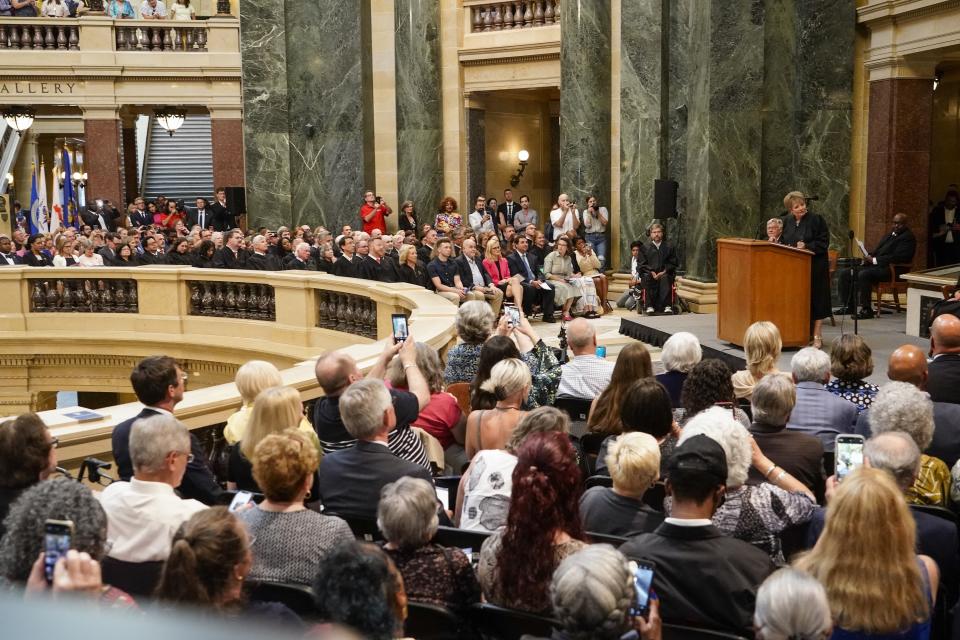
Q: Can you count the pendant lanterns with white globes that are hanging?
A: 2